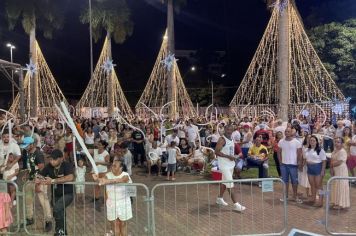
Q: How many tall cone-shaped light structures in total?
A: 4